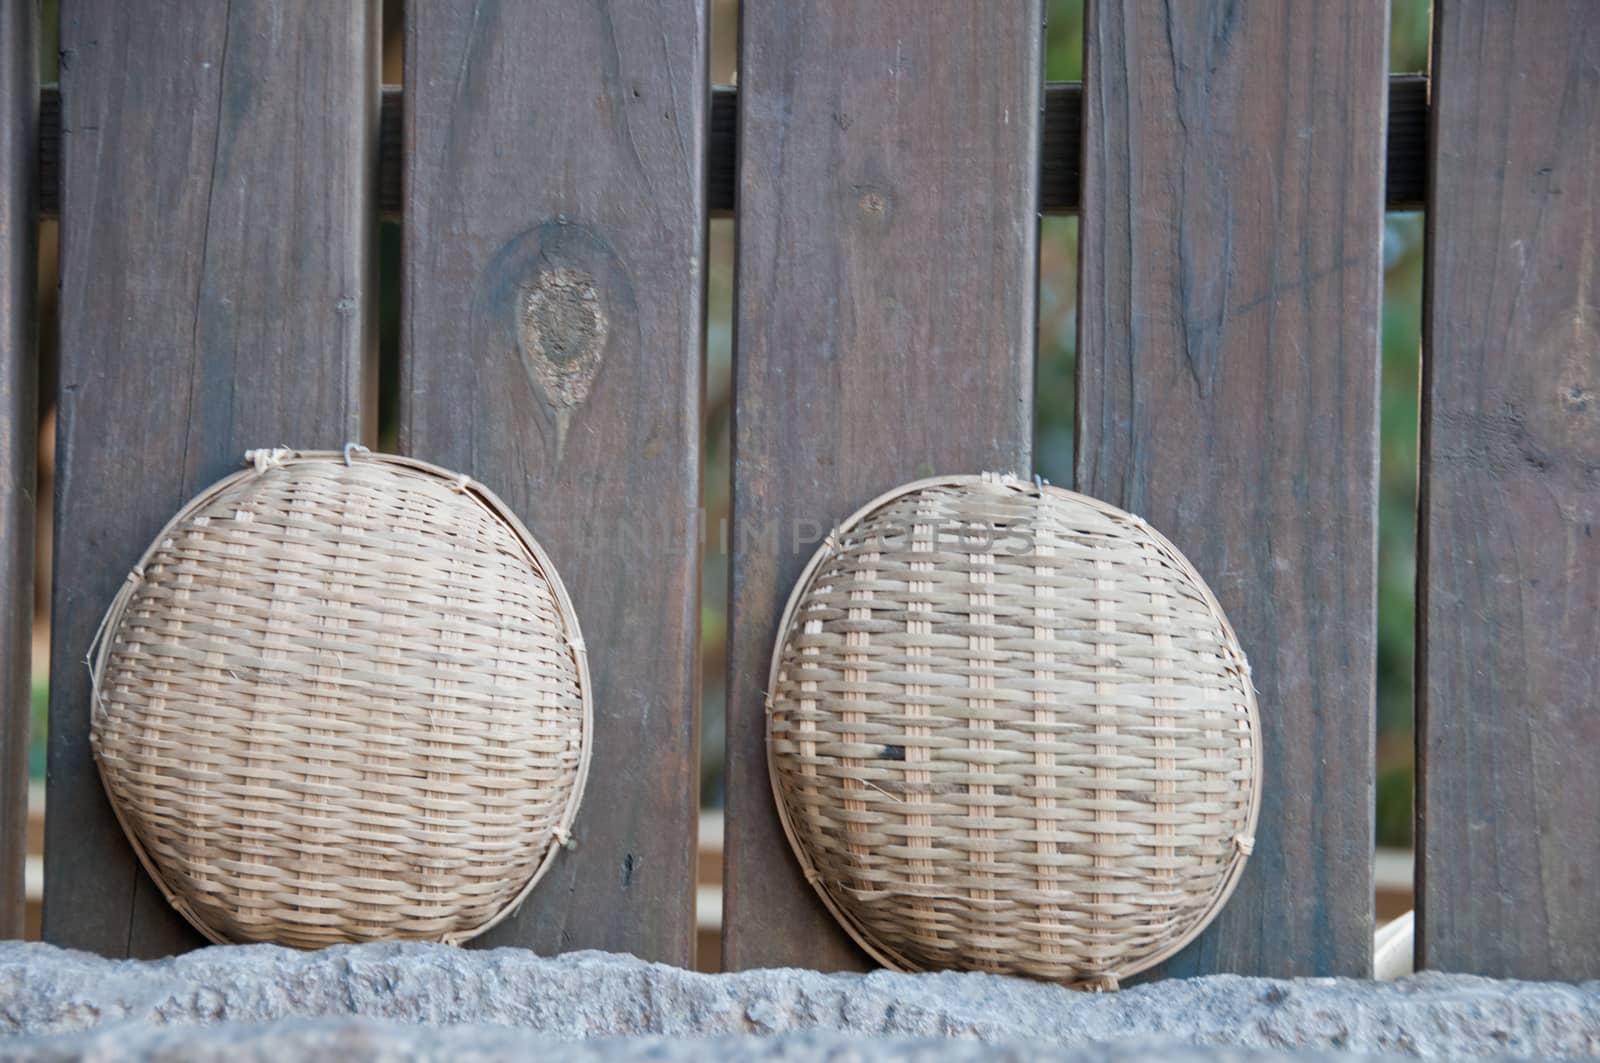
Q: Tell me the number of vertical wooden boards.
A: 6